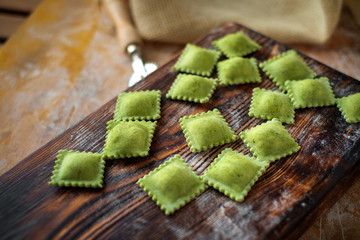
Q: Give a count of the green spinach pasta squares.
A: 15